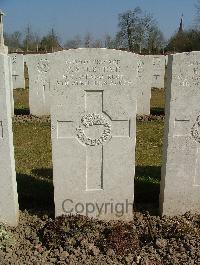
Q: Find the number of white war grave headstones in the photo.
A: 7